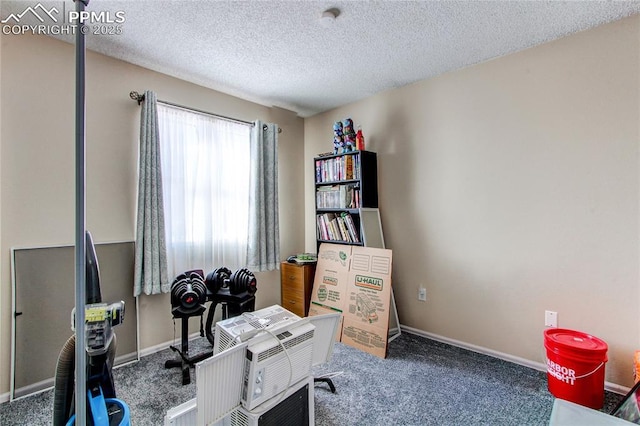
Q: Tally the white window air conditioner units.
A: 2